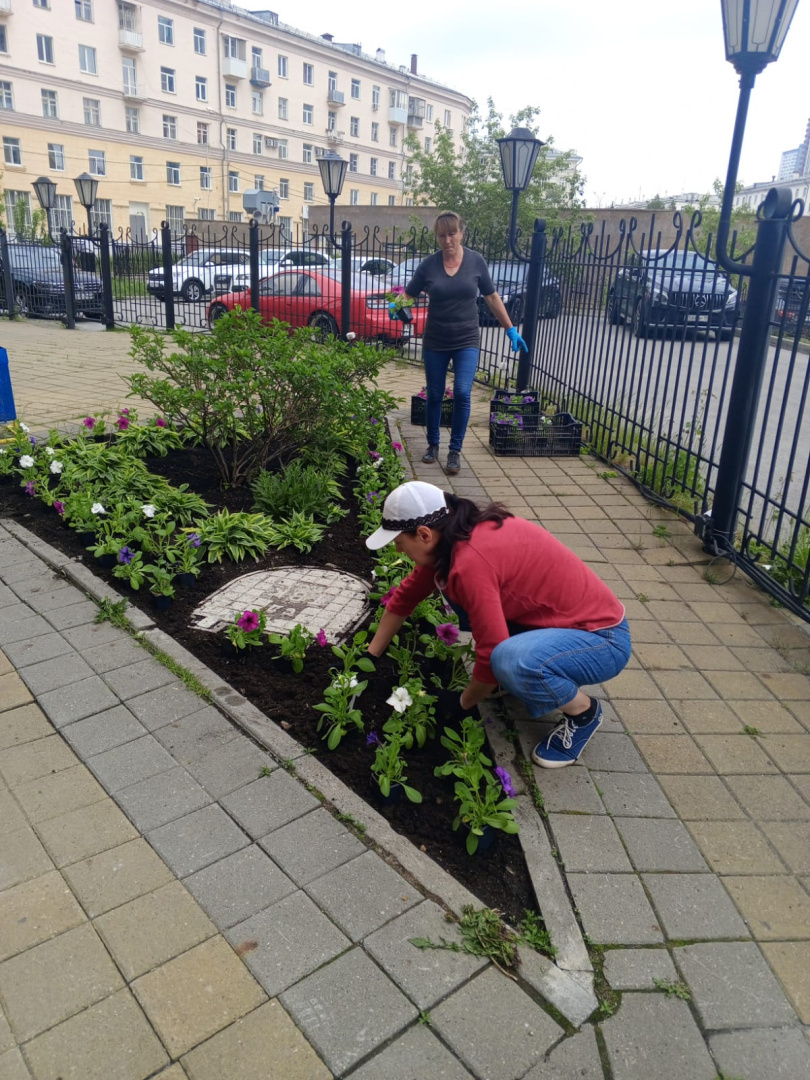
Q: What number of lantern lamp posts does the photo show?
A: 5